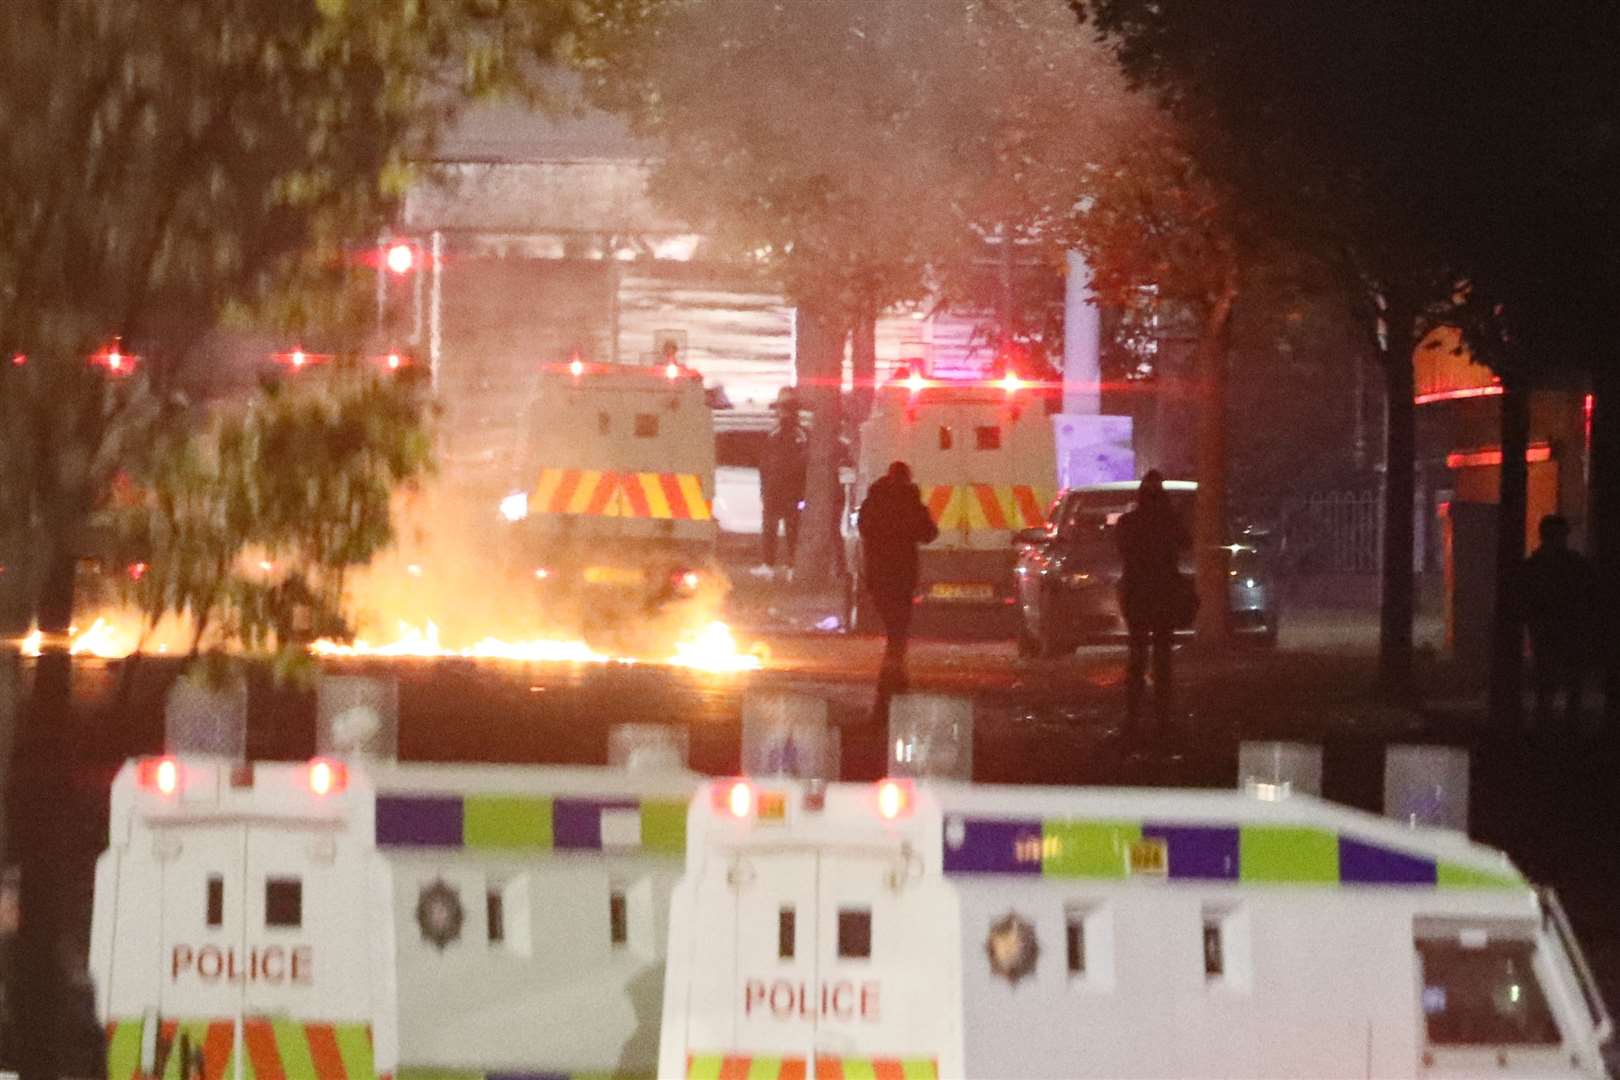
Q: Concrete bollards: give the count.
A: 0